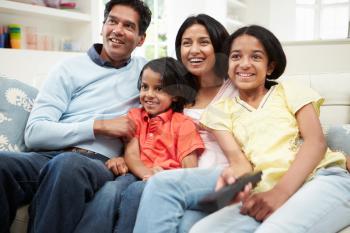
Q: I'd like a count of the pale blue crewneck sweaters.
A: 1